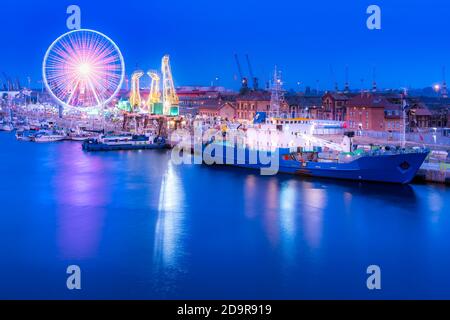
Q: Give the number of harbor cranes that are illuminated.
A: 3